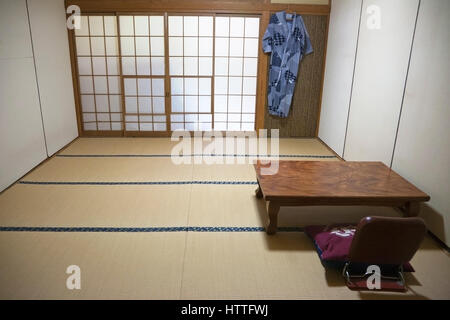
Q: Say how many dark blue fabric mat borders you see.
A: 3